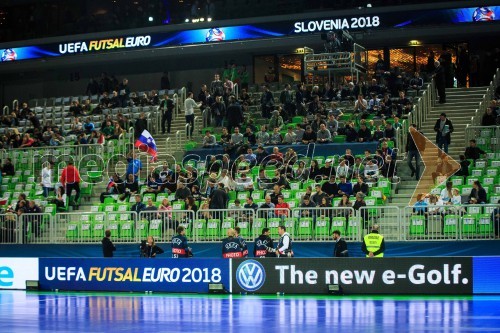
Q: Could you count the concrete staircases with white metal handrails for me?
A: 2